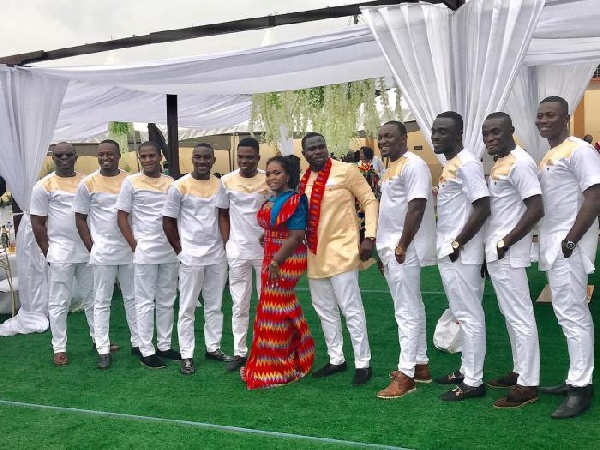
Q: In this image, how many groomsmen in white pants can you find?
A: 9